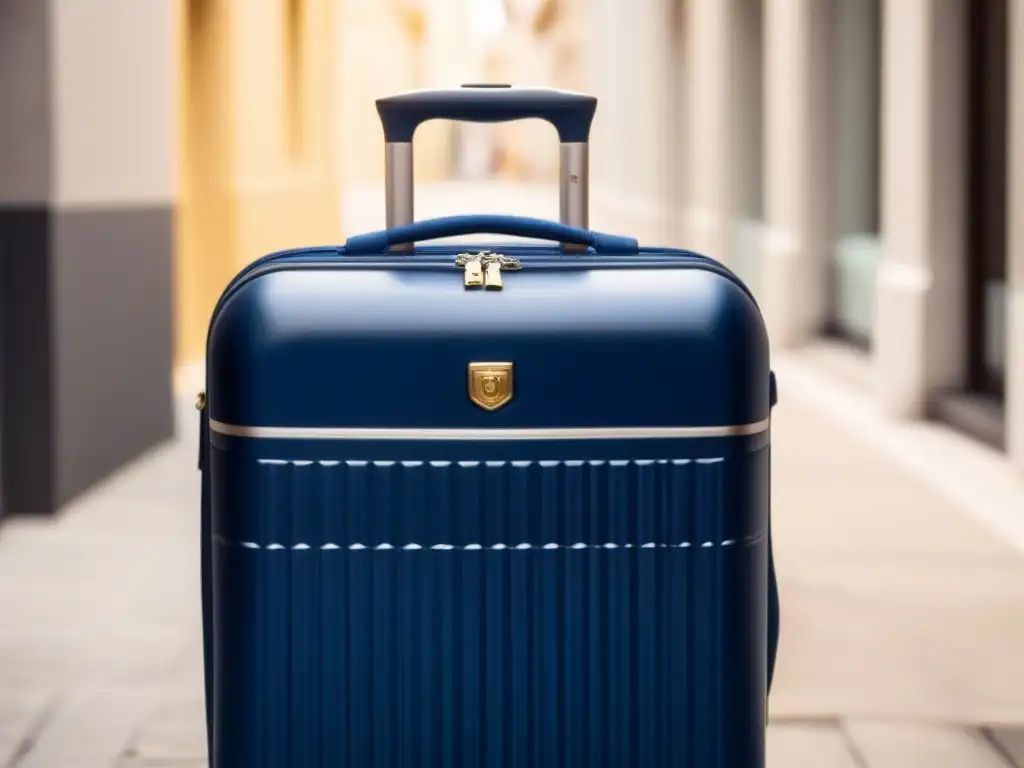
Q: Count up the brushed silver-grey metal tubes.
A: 2